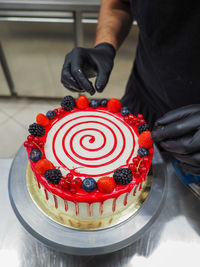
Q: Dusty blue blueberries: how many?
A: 7